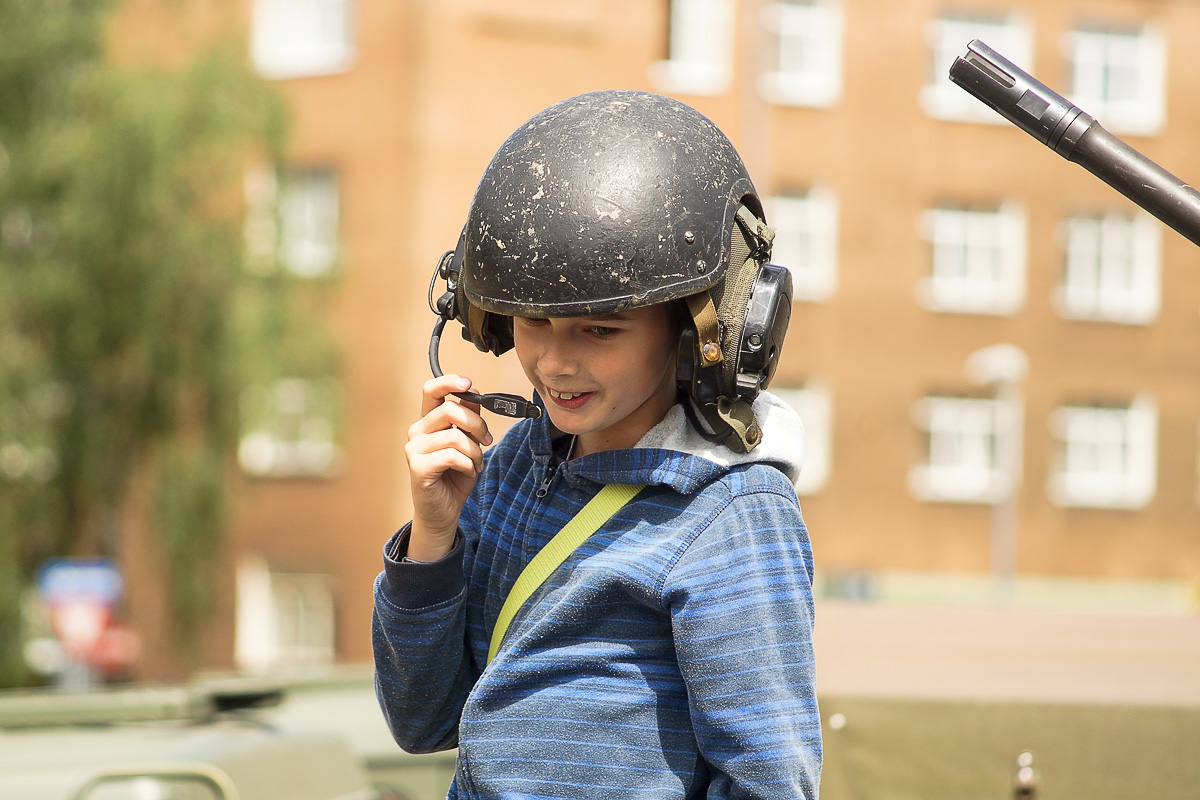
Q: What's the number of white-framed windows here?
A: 14